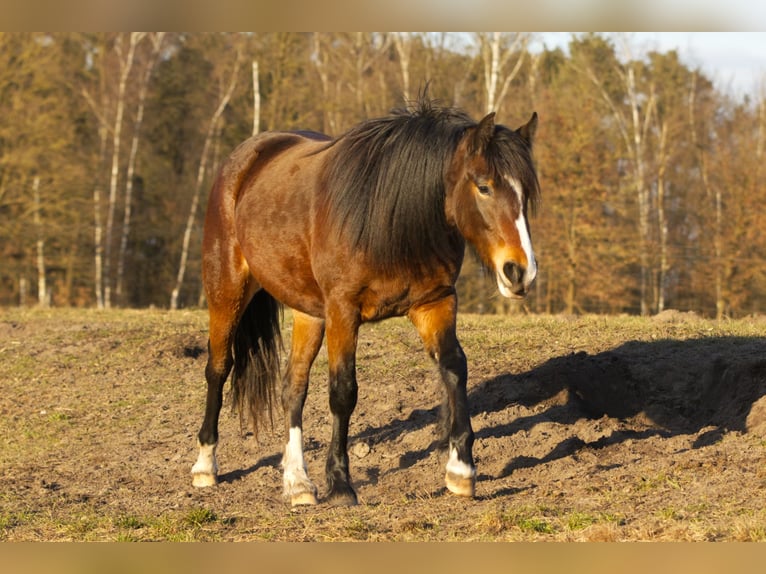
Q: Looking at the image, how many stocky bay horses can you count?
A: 1